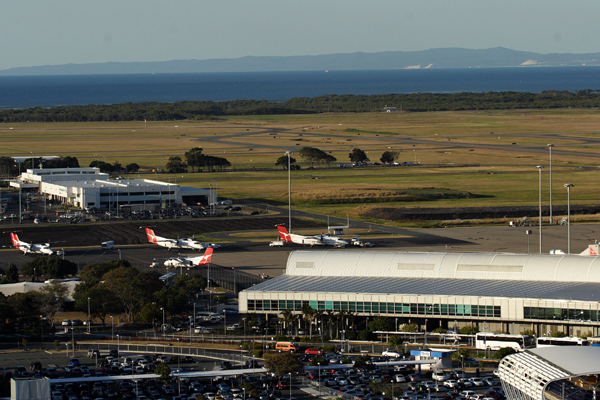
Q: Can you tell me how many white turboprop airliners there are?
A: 4